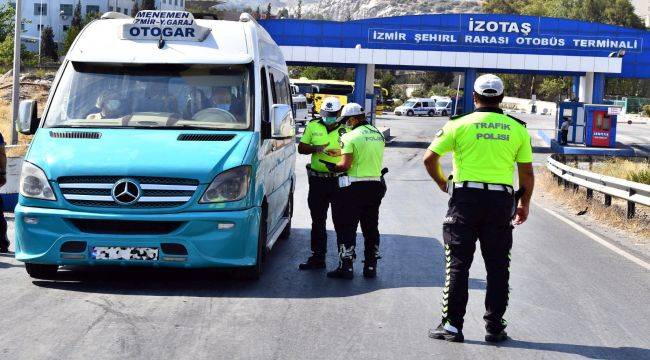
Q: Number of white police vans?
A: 2